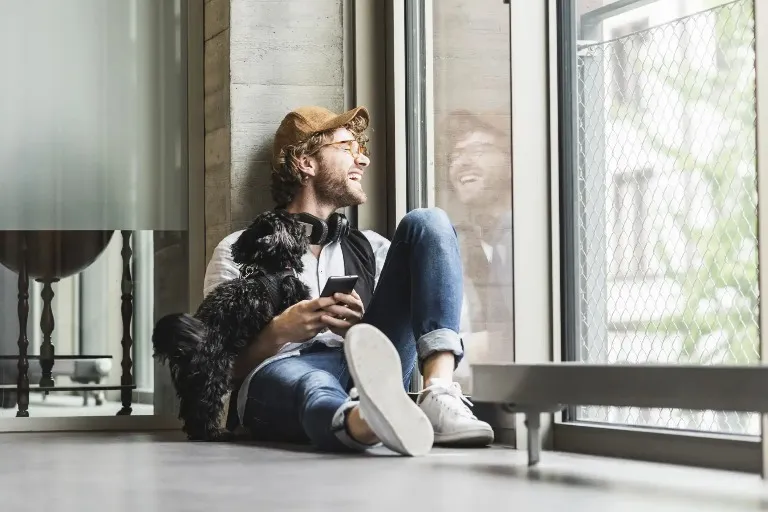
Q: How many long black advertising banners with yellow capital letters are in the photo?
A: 0